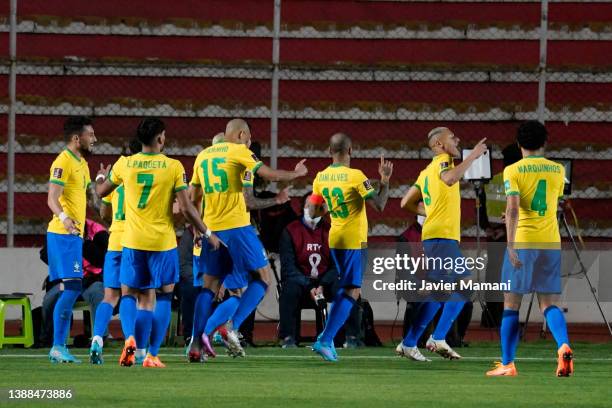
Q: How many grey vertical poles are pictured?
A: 3